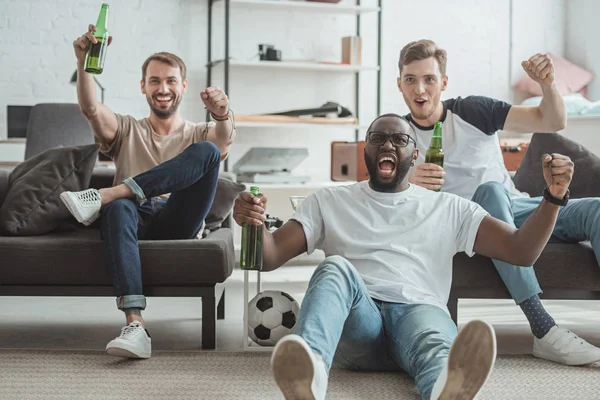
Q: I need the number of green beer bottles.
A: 3